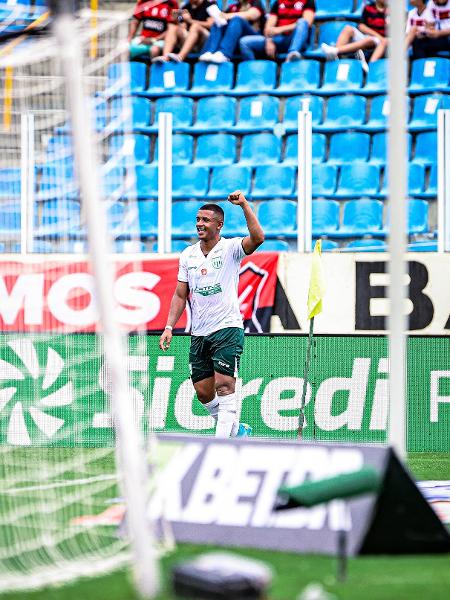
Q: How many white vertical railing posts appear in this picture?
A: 4